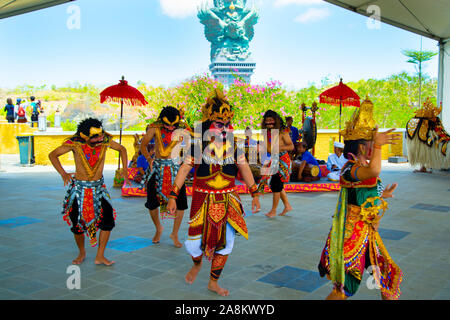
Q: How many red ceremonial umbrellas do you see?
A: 2